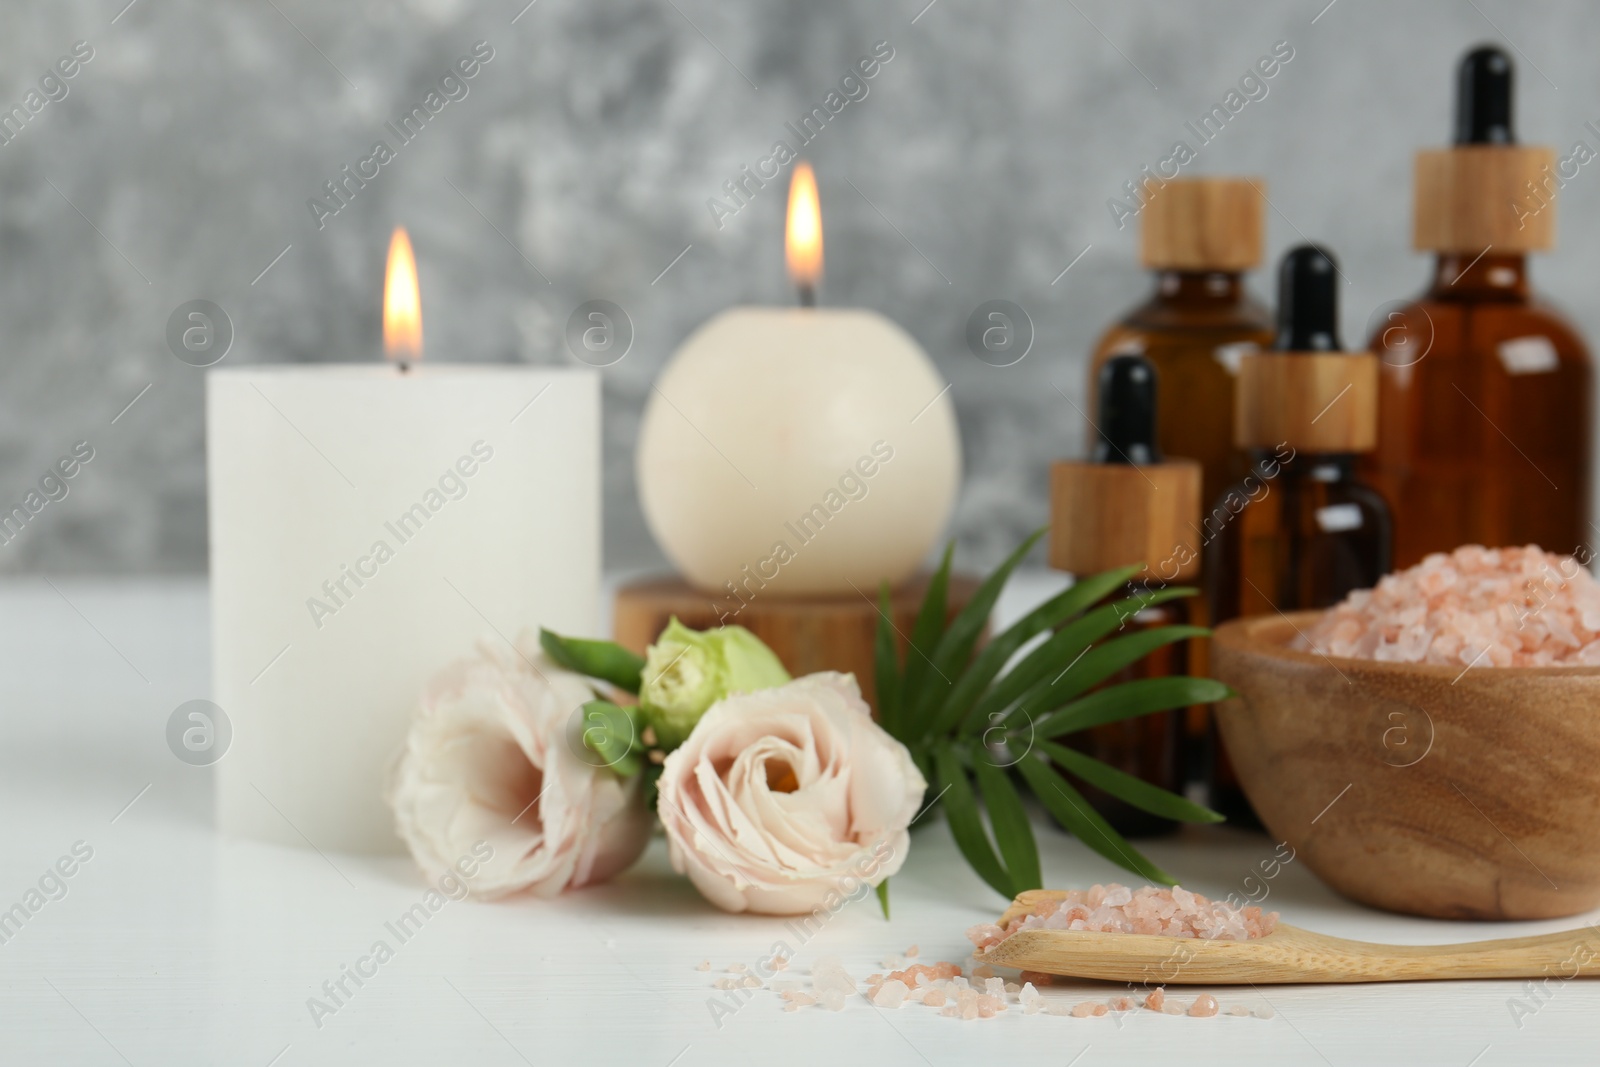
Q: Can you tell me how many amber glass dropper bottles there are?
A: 3